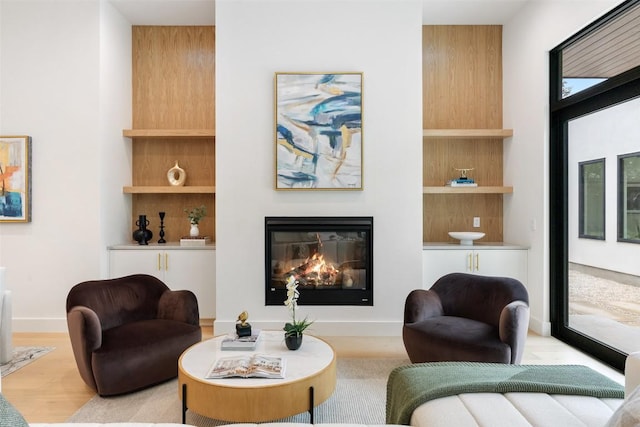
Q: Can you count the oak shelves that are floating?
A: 4